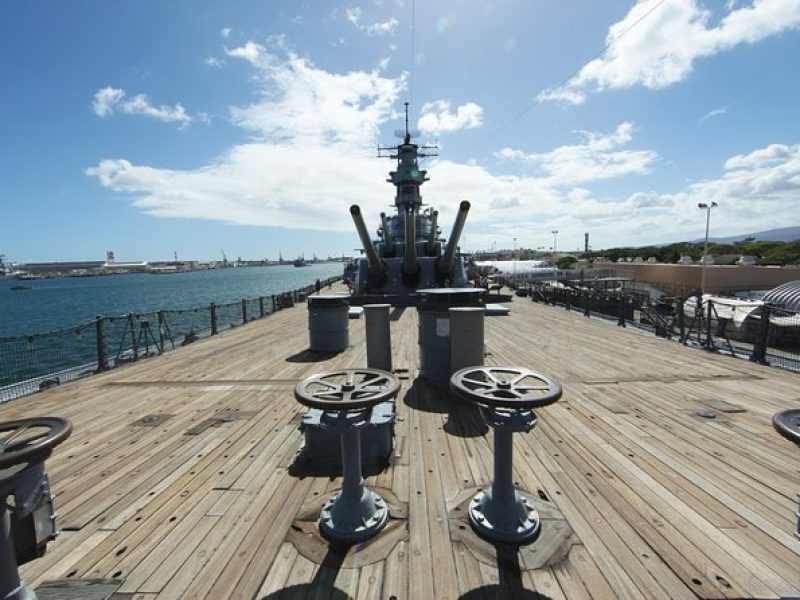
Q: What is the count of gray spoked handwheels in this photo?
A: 4